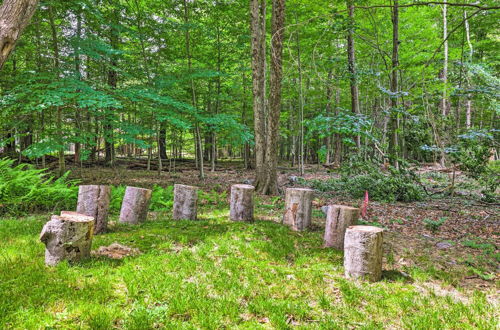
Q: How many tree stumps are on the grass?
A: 8